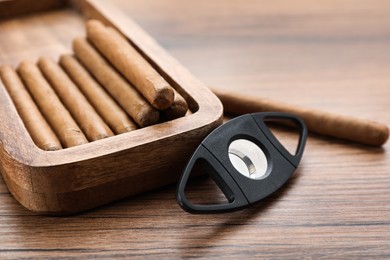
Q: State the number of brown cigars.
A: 8